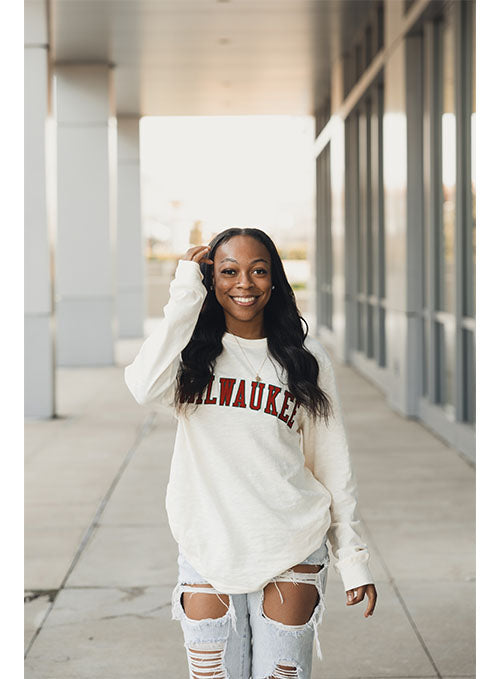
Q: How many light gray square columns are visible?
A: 3